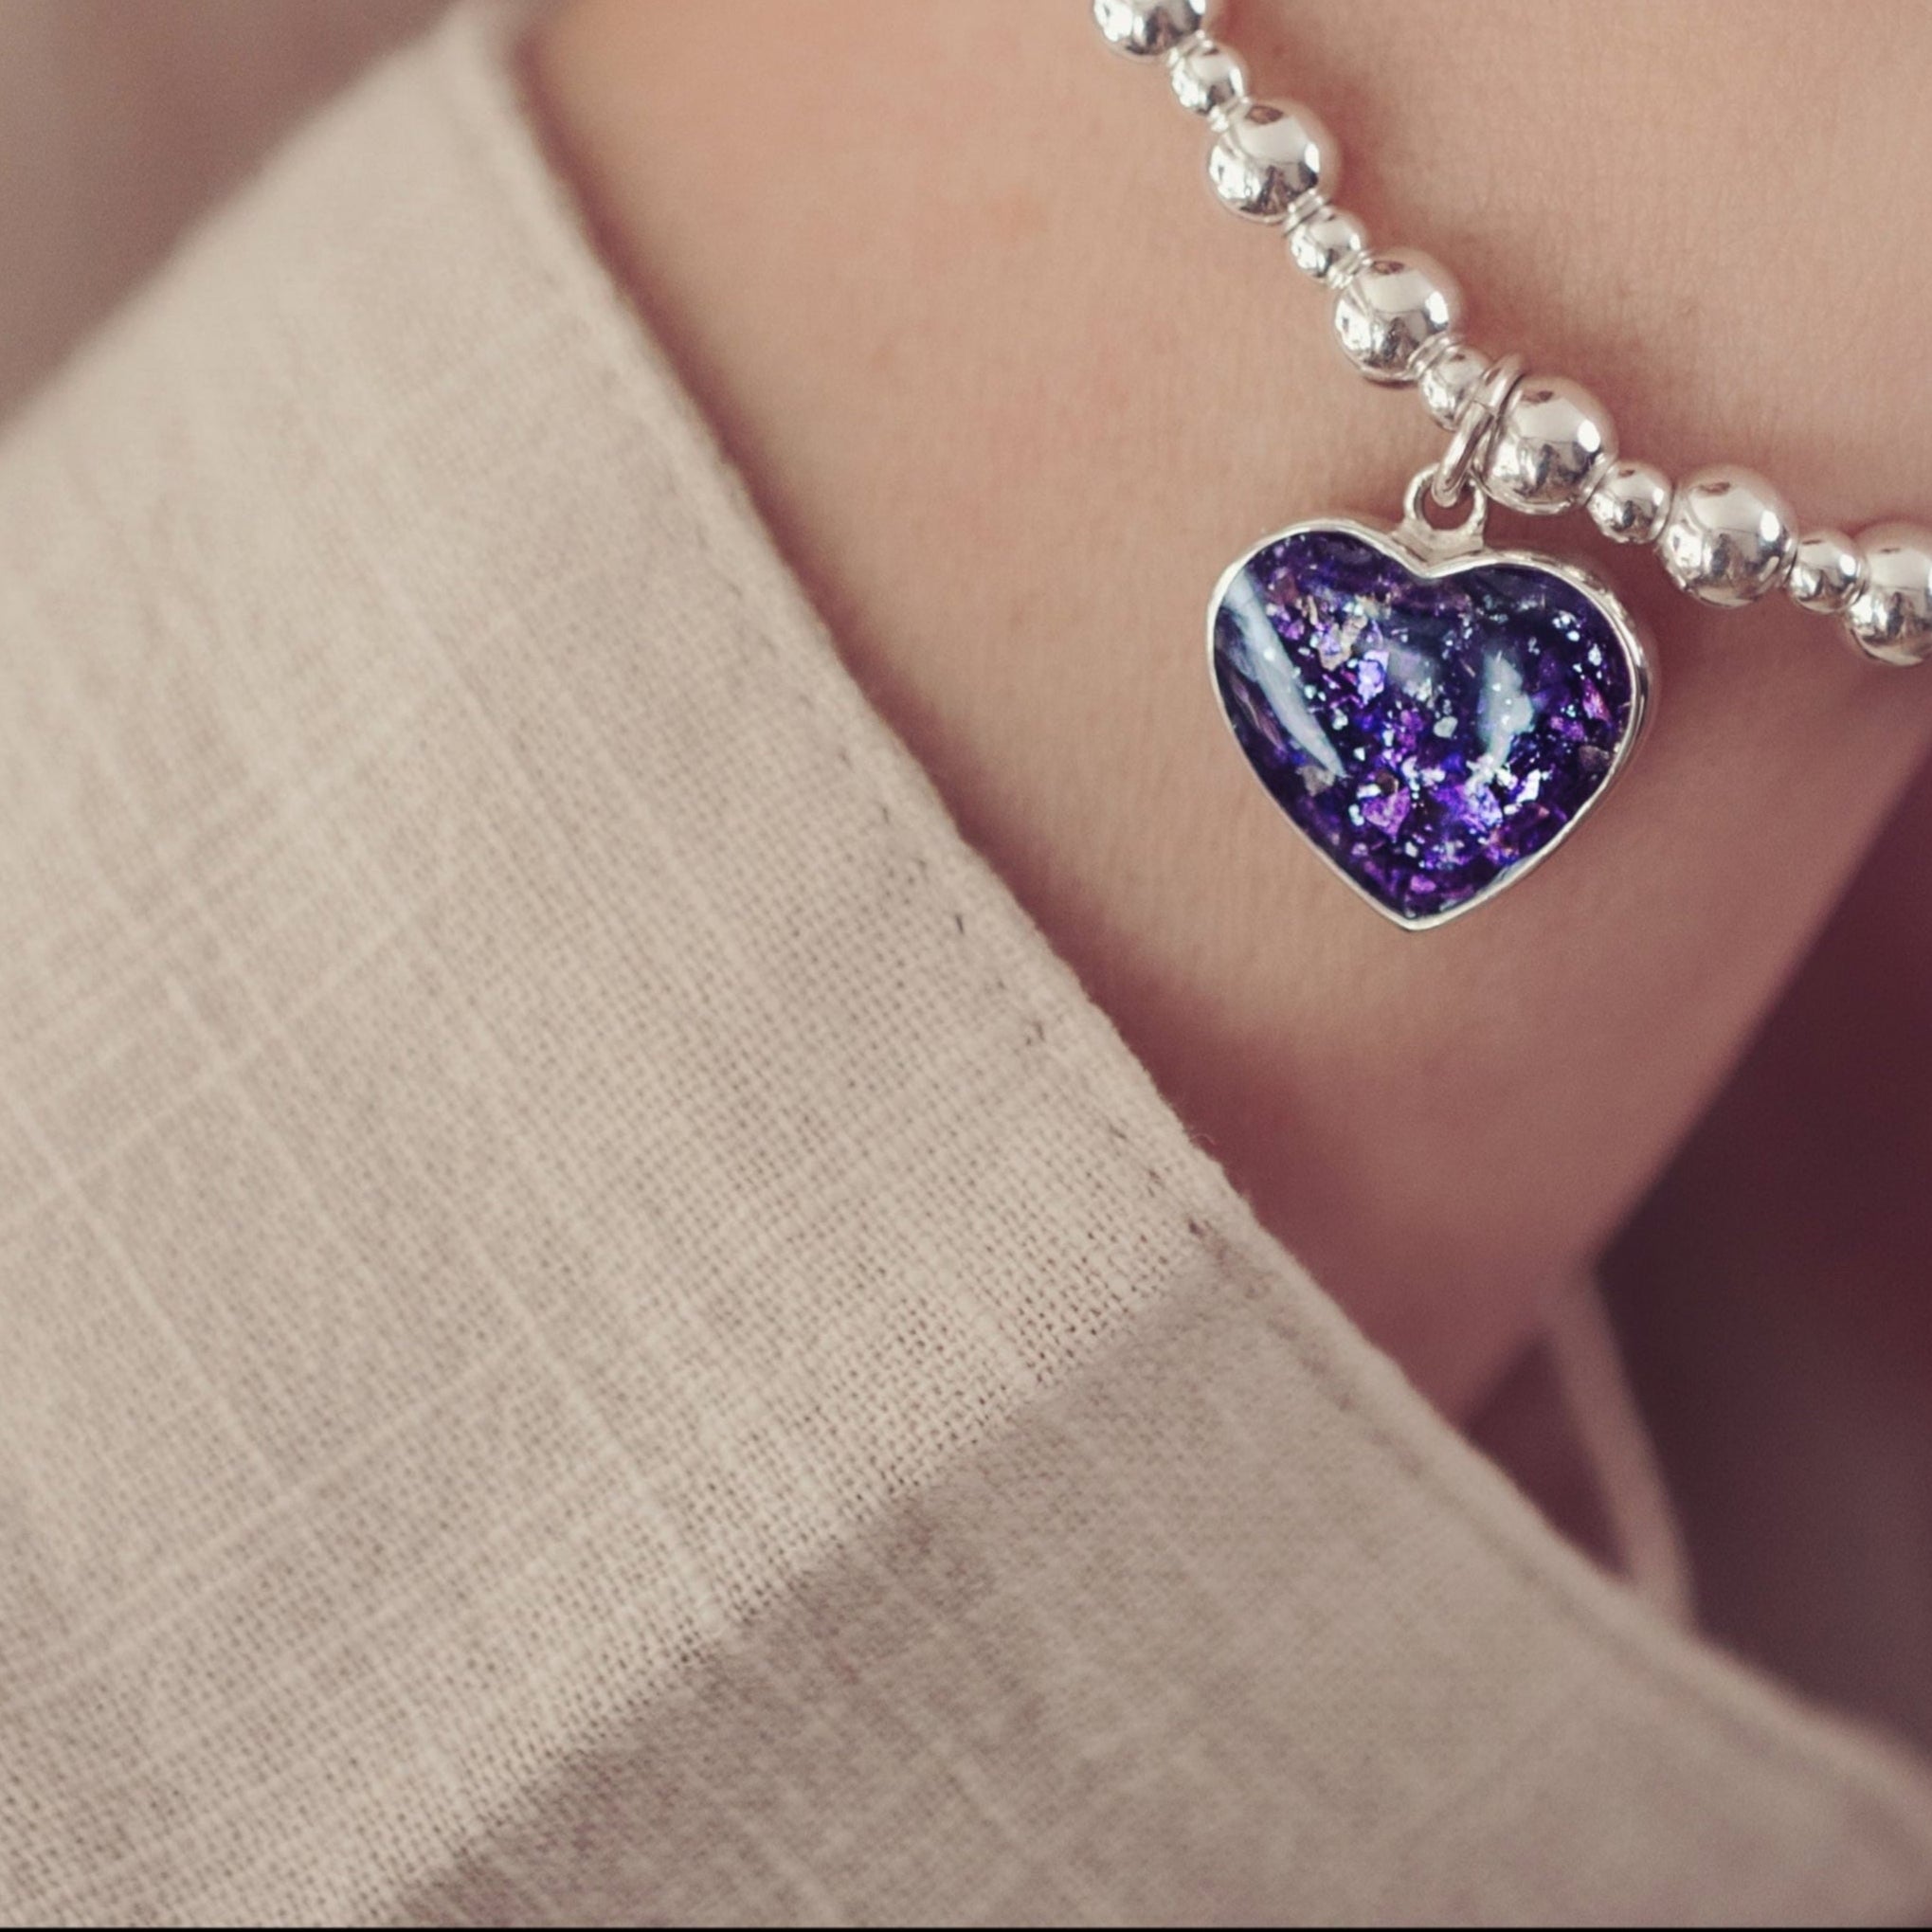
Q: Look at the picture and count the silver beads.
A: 11